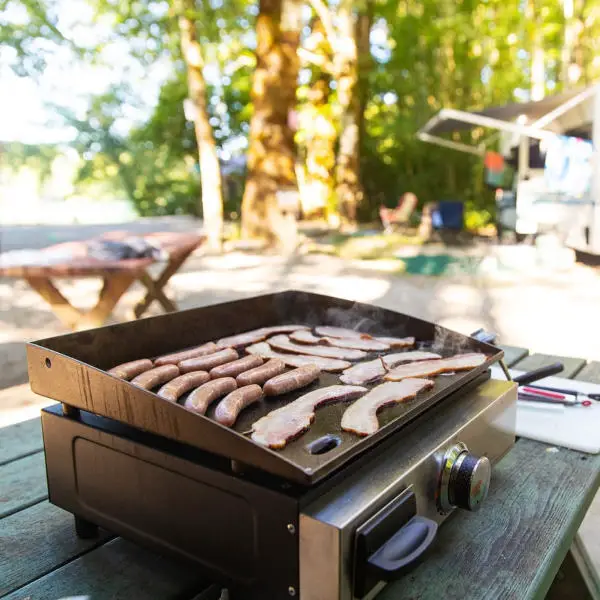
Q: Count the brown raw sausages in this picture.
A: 10